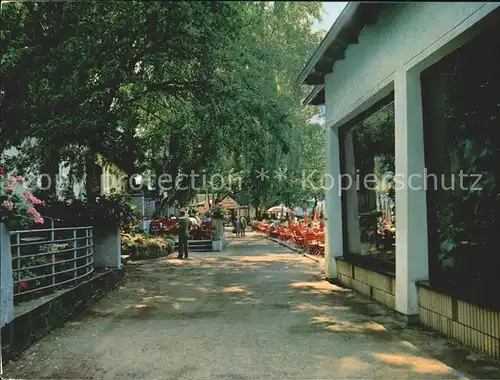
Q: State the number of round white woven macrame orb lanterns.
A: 0